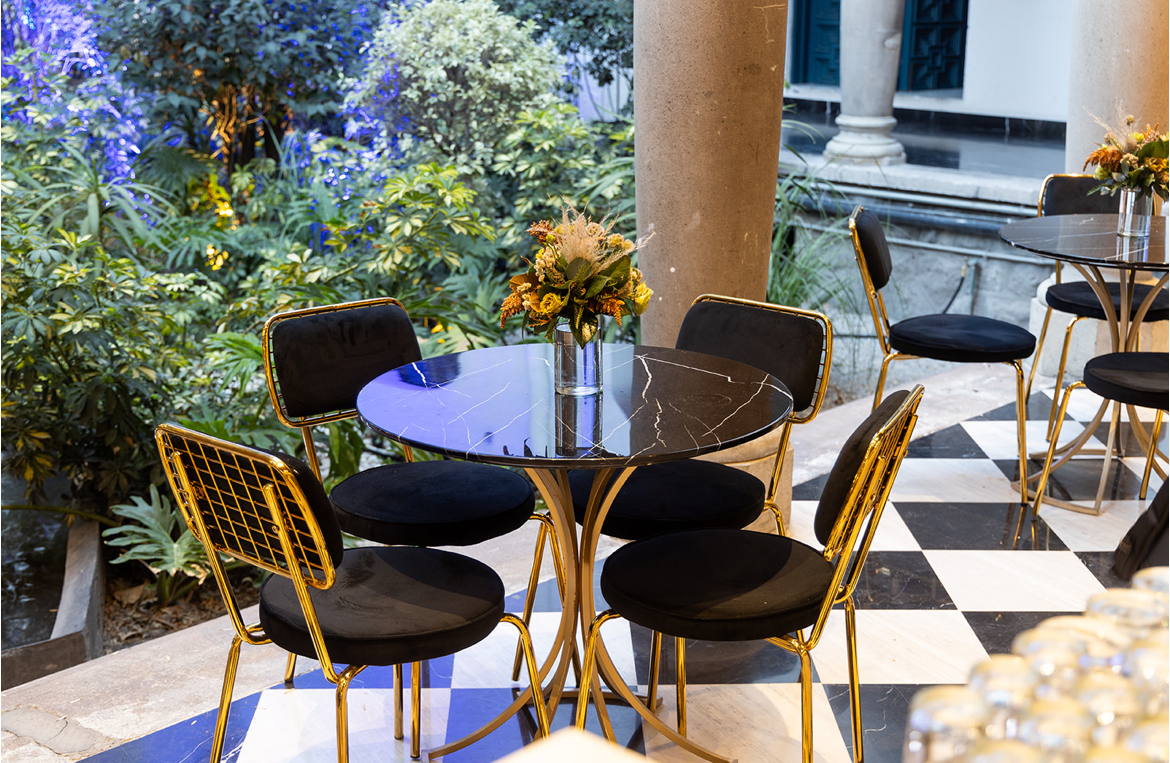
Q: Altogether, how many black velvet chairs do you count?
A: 7